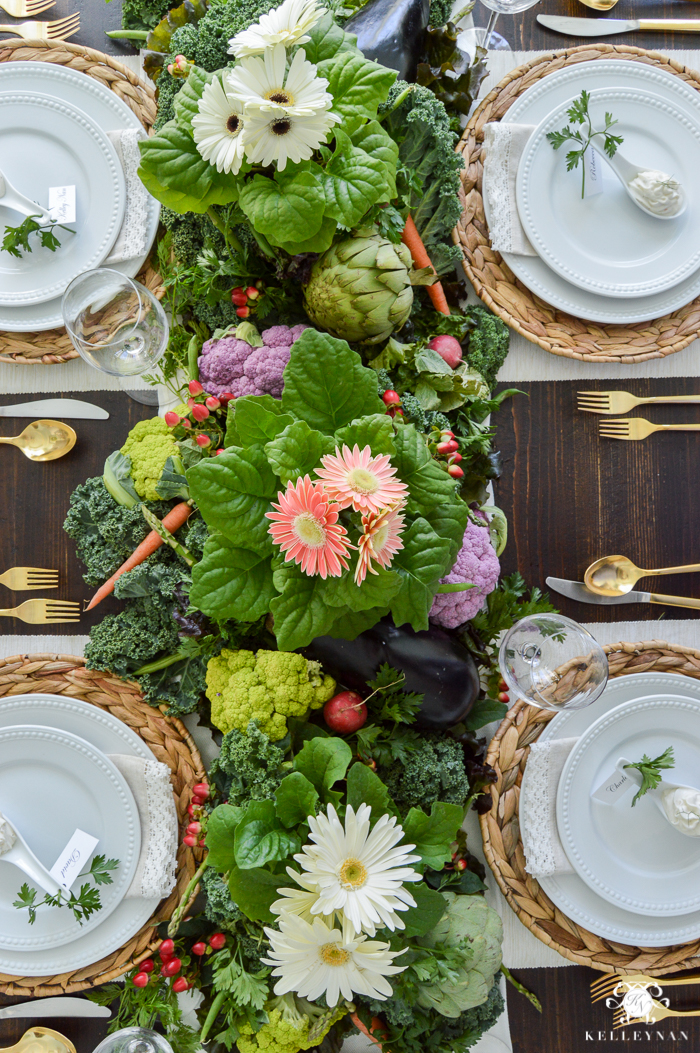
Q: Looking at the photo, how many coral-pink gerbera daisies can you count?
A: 3